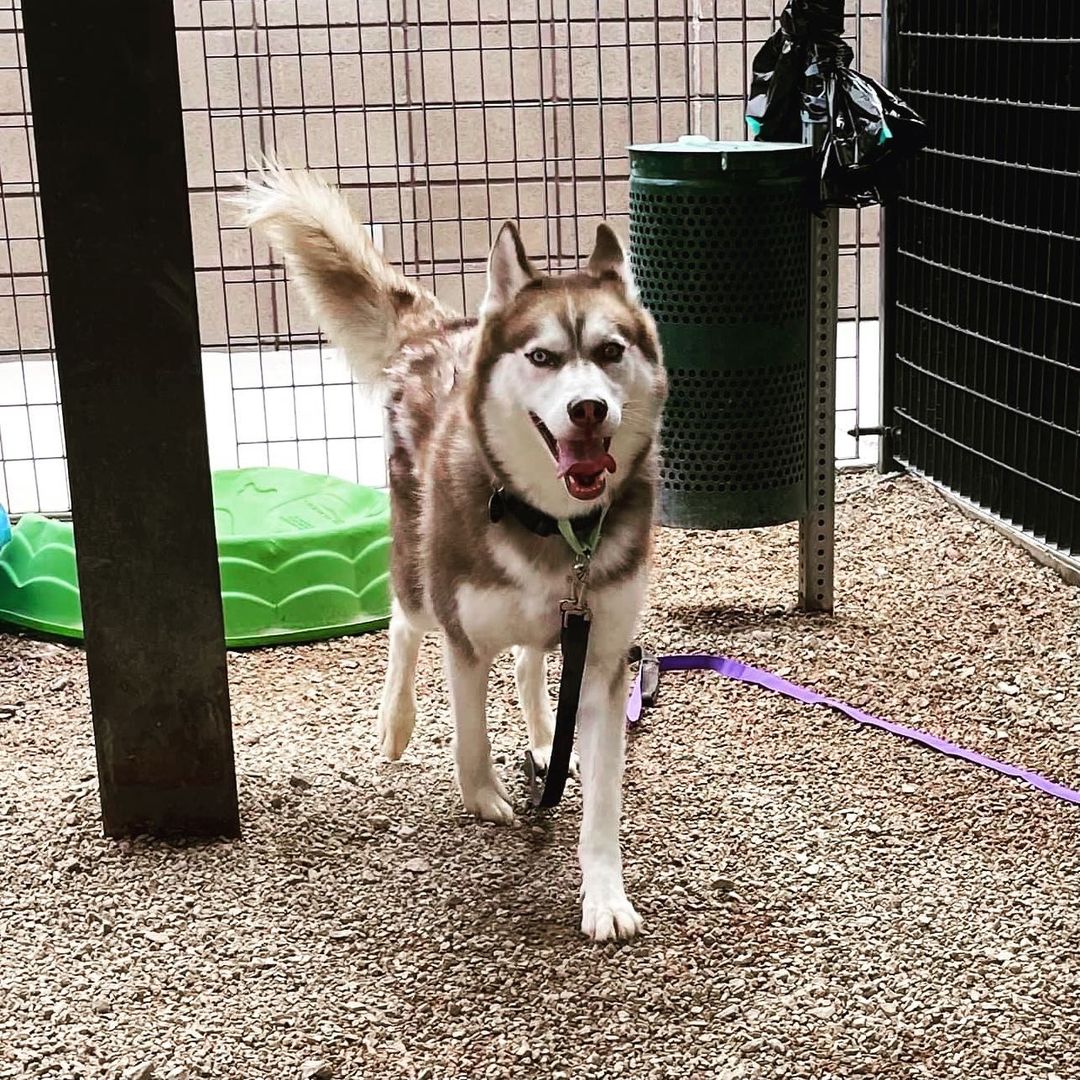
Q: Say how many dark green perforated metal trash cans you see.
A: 1